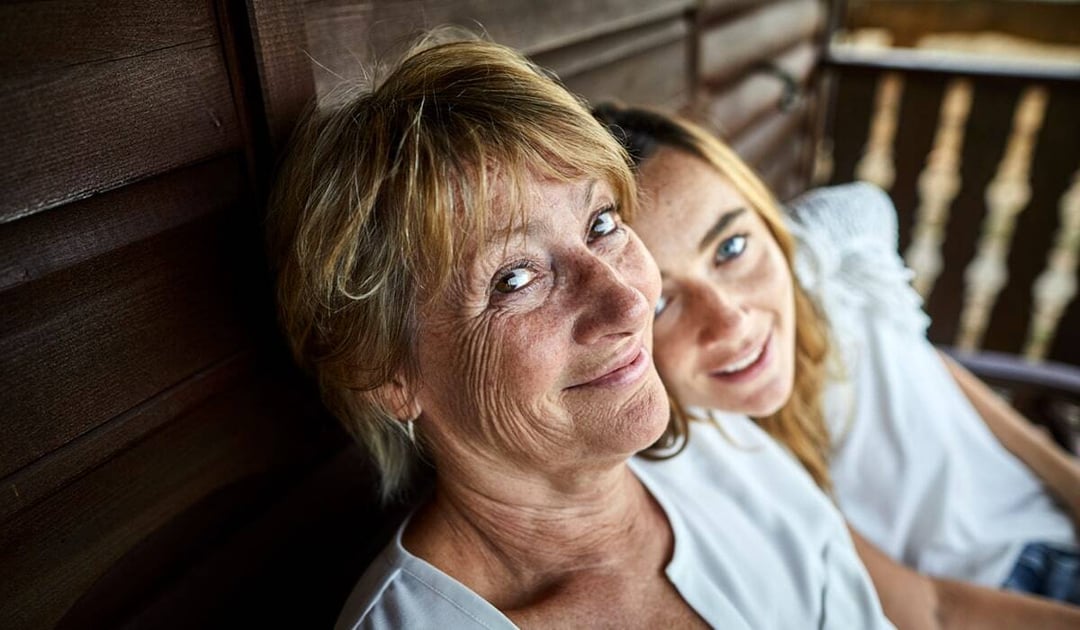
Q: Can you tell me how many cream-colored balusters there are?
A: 4